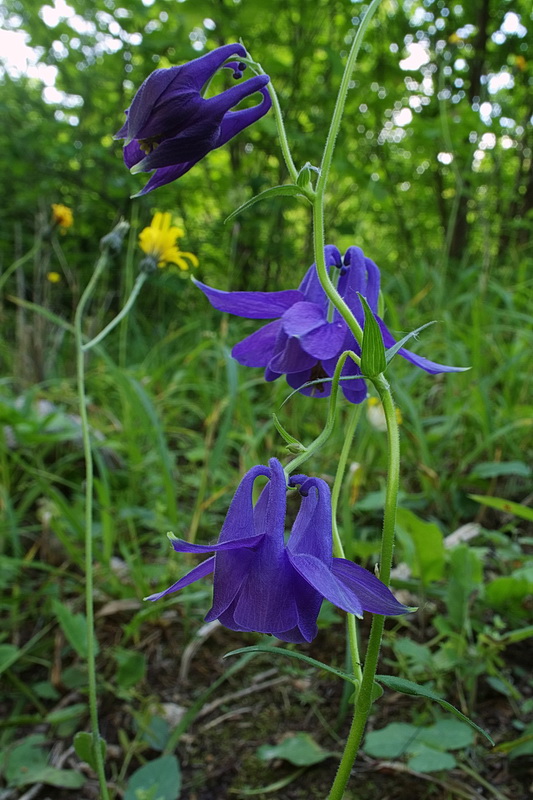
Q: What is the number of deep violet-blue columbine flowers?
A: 3